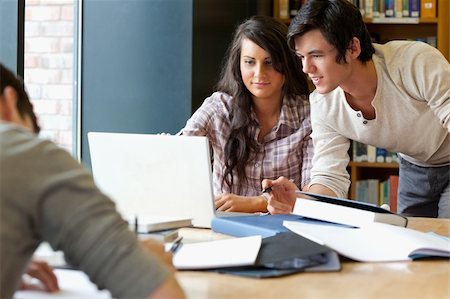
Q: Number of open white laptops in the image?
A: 1